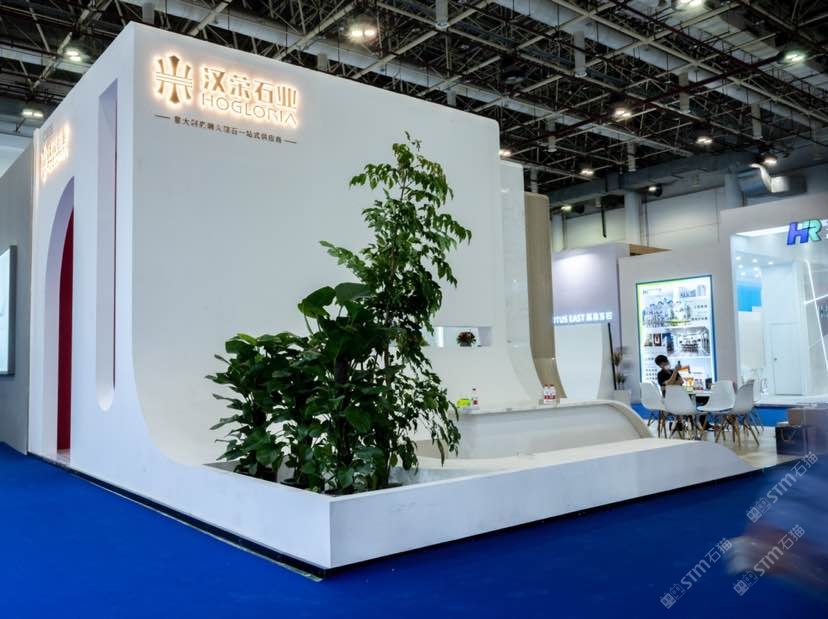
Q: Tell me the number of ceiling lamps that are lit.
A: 12